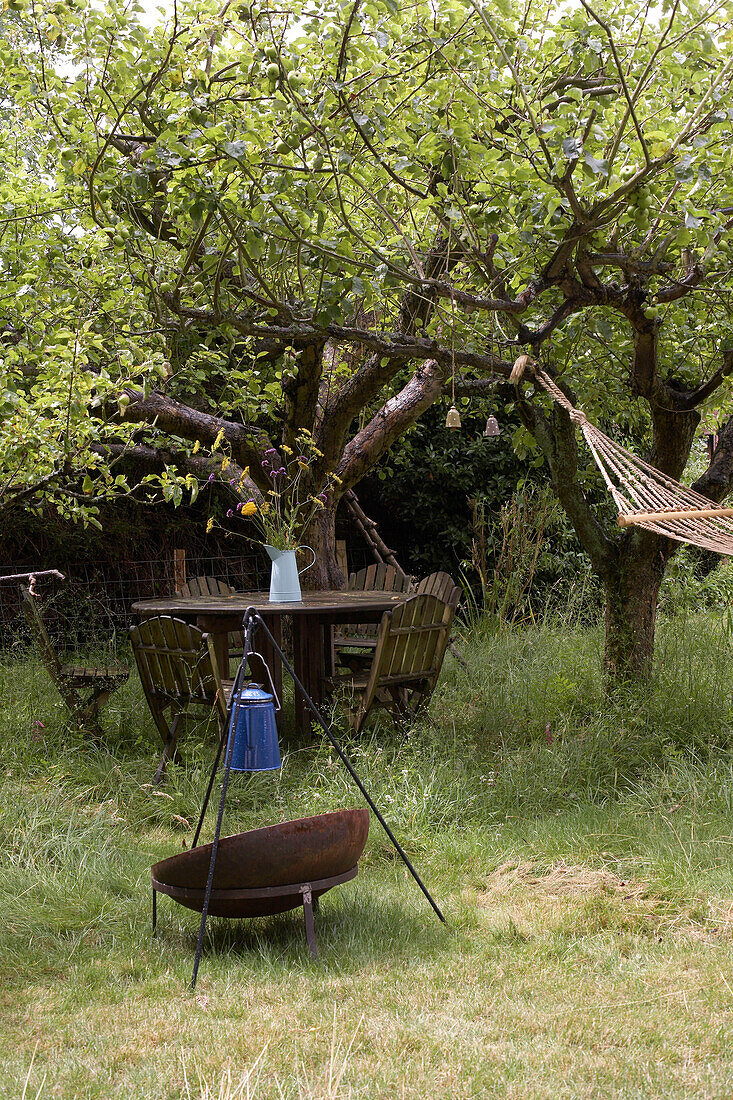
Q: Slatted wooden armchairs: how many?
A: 6